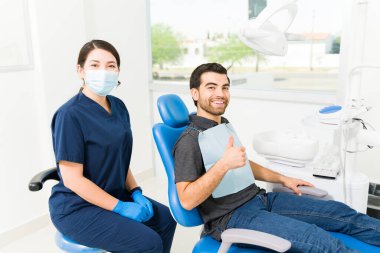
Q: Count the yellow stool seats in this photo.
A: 0